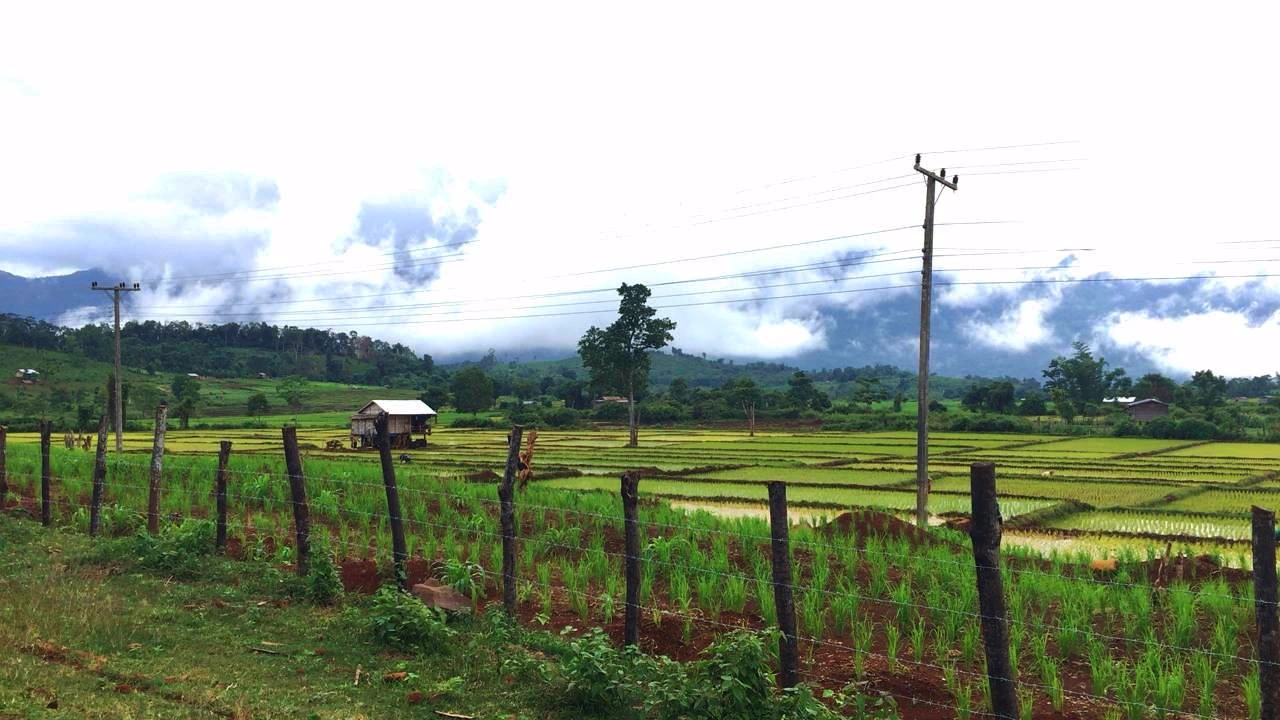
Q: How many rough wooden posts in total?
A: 12